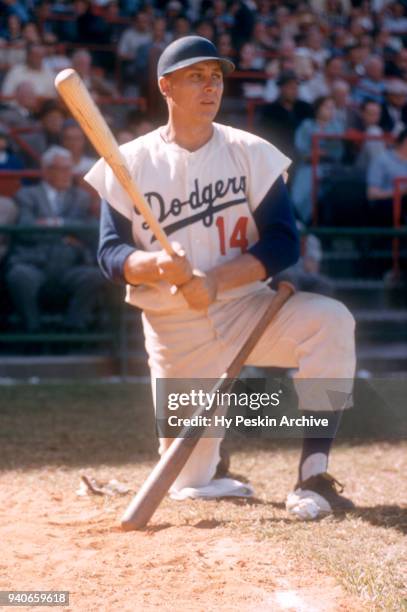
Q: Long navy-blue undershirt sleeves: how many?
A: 2